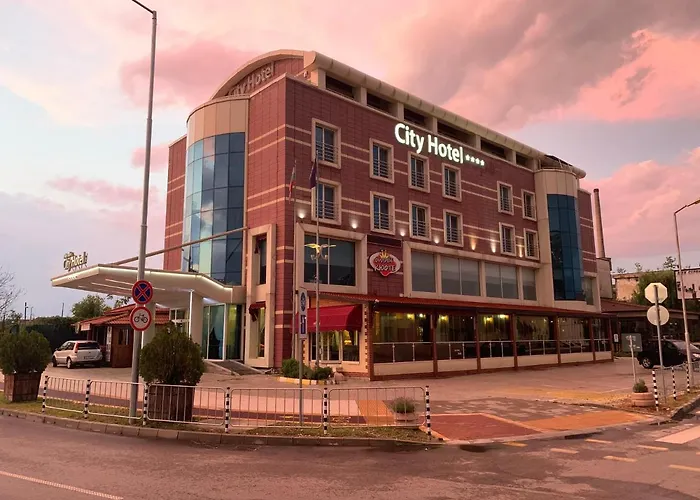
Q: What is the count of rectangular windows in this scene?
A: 12